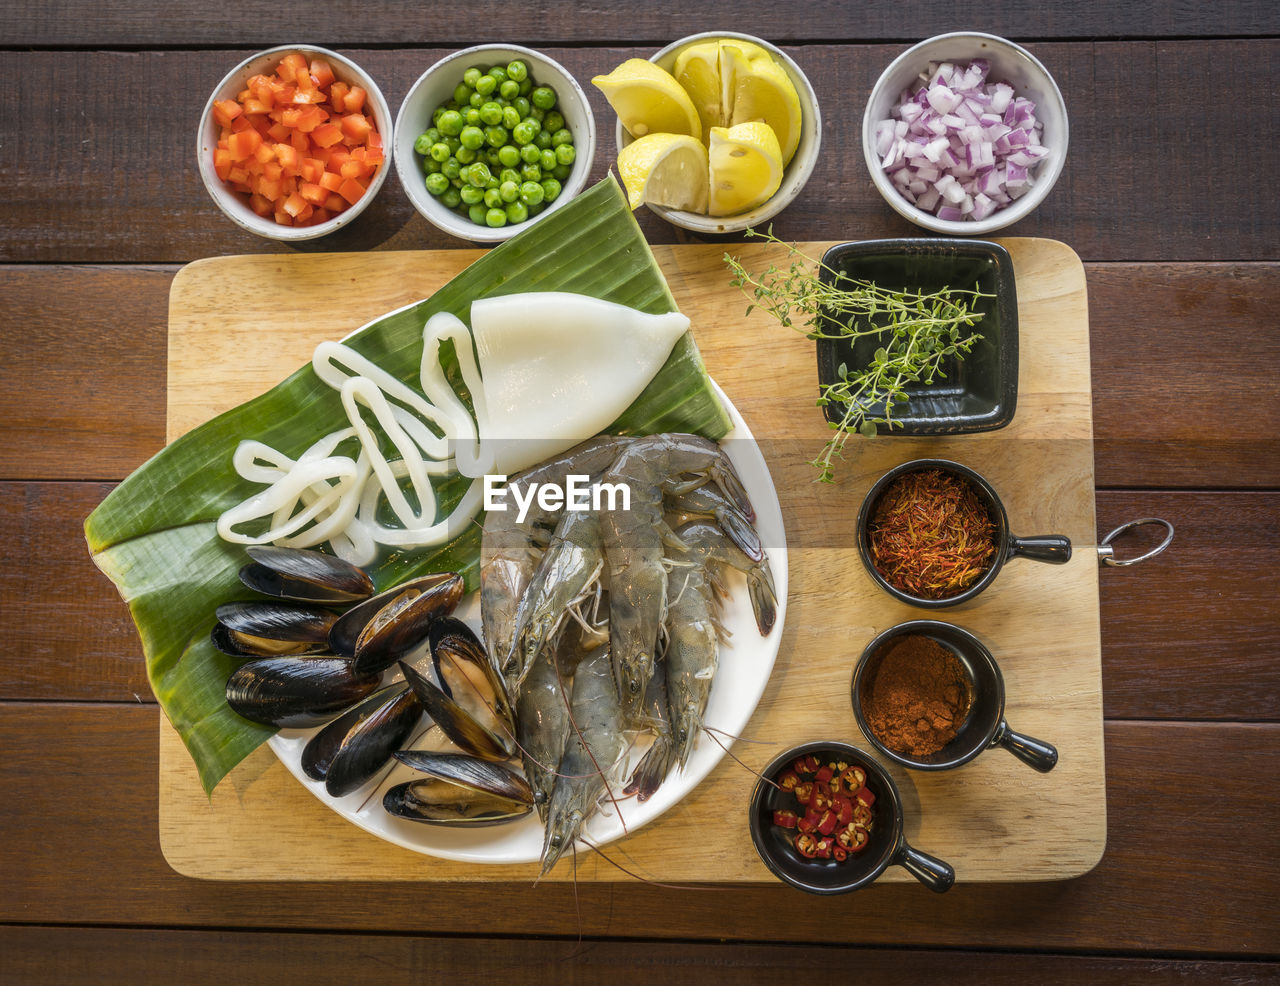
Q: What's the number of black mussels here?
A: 7